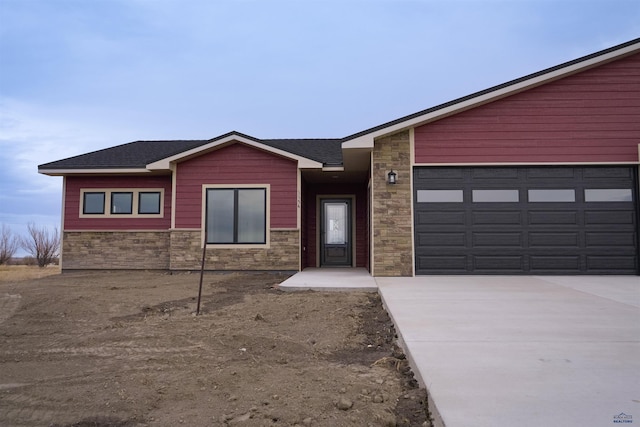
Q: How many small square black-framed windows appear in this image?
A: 3